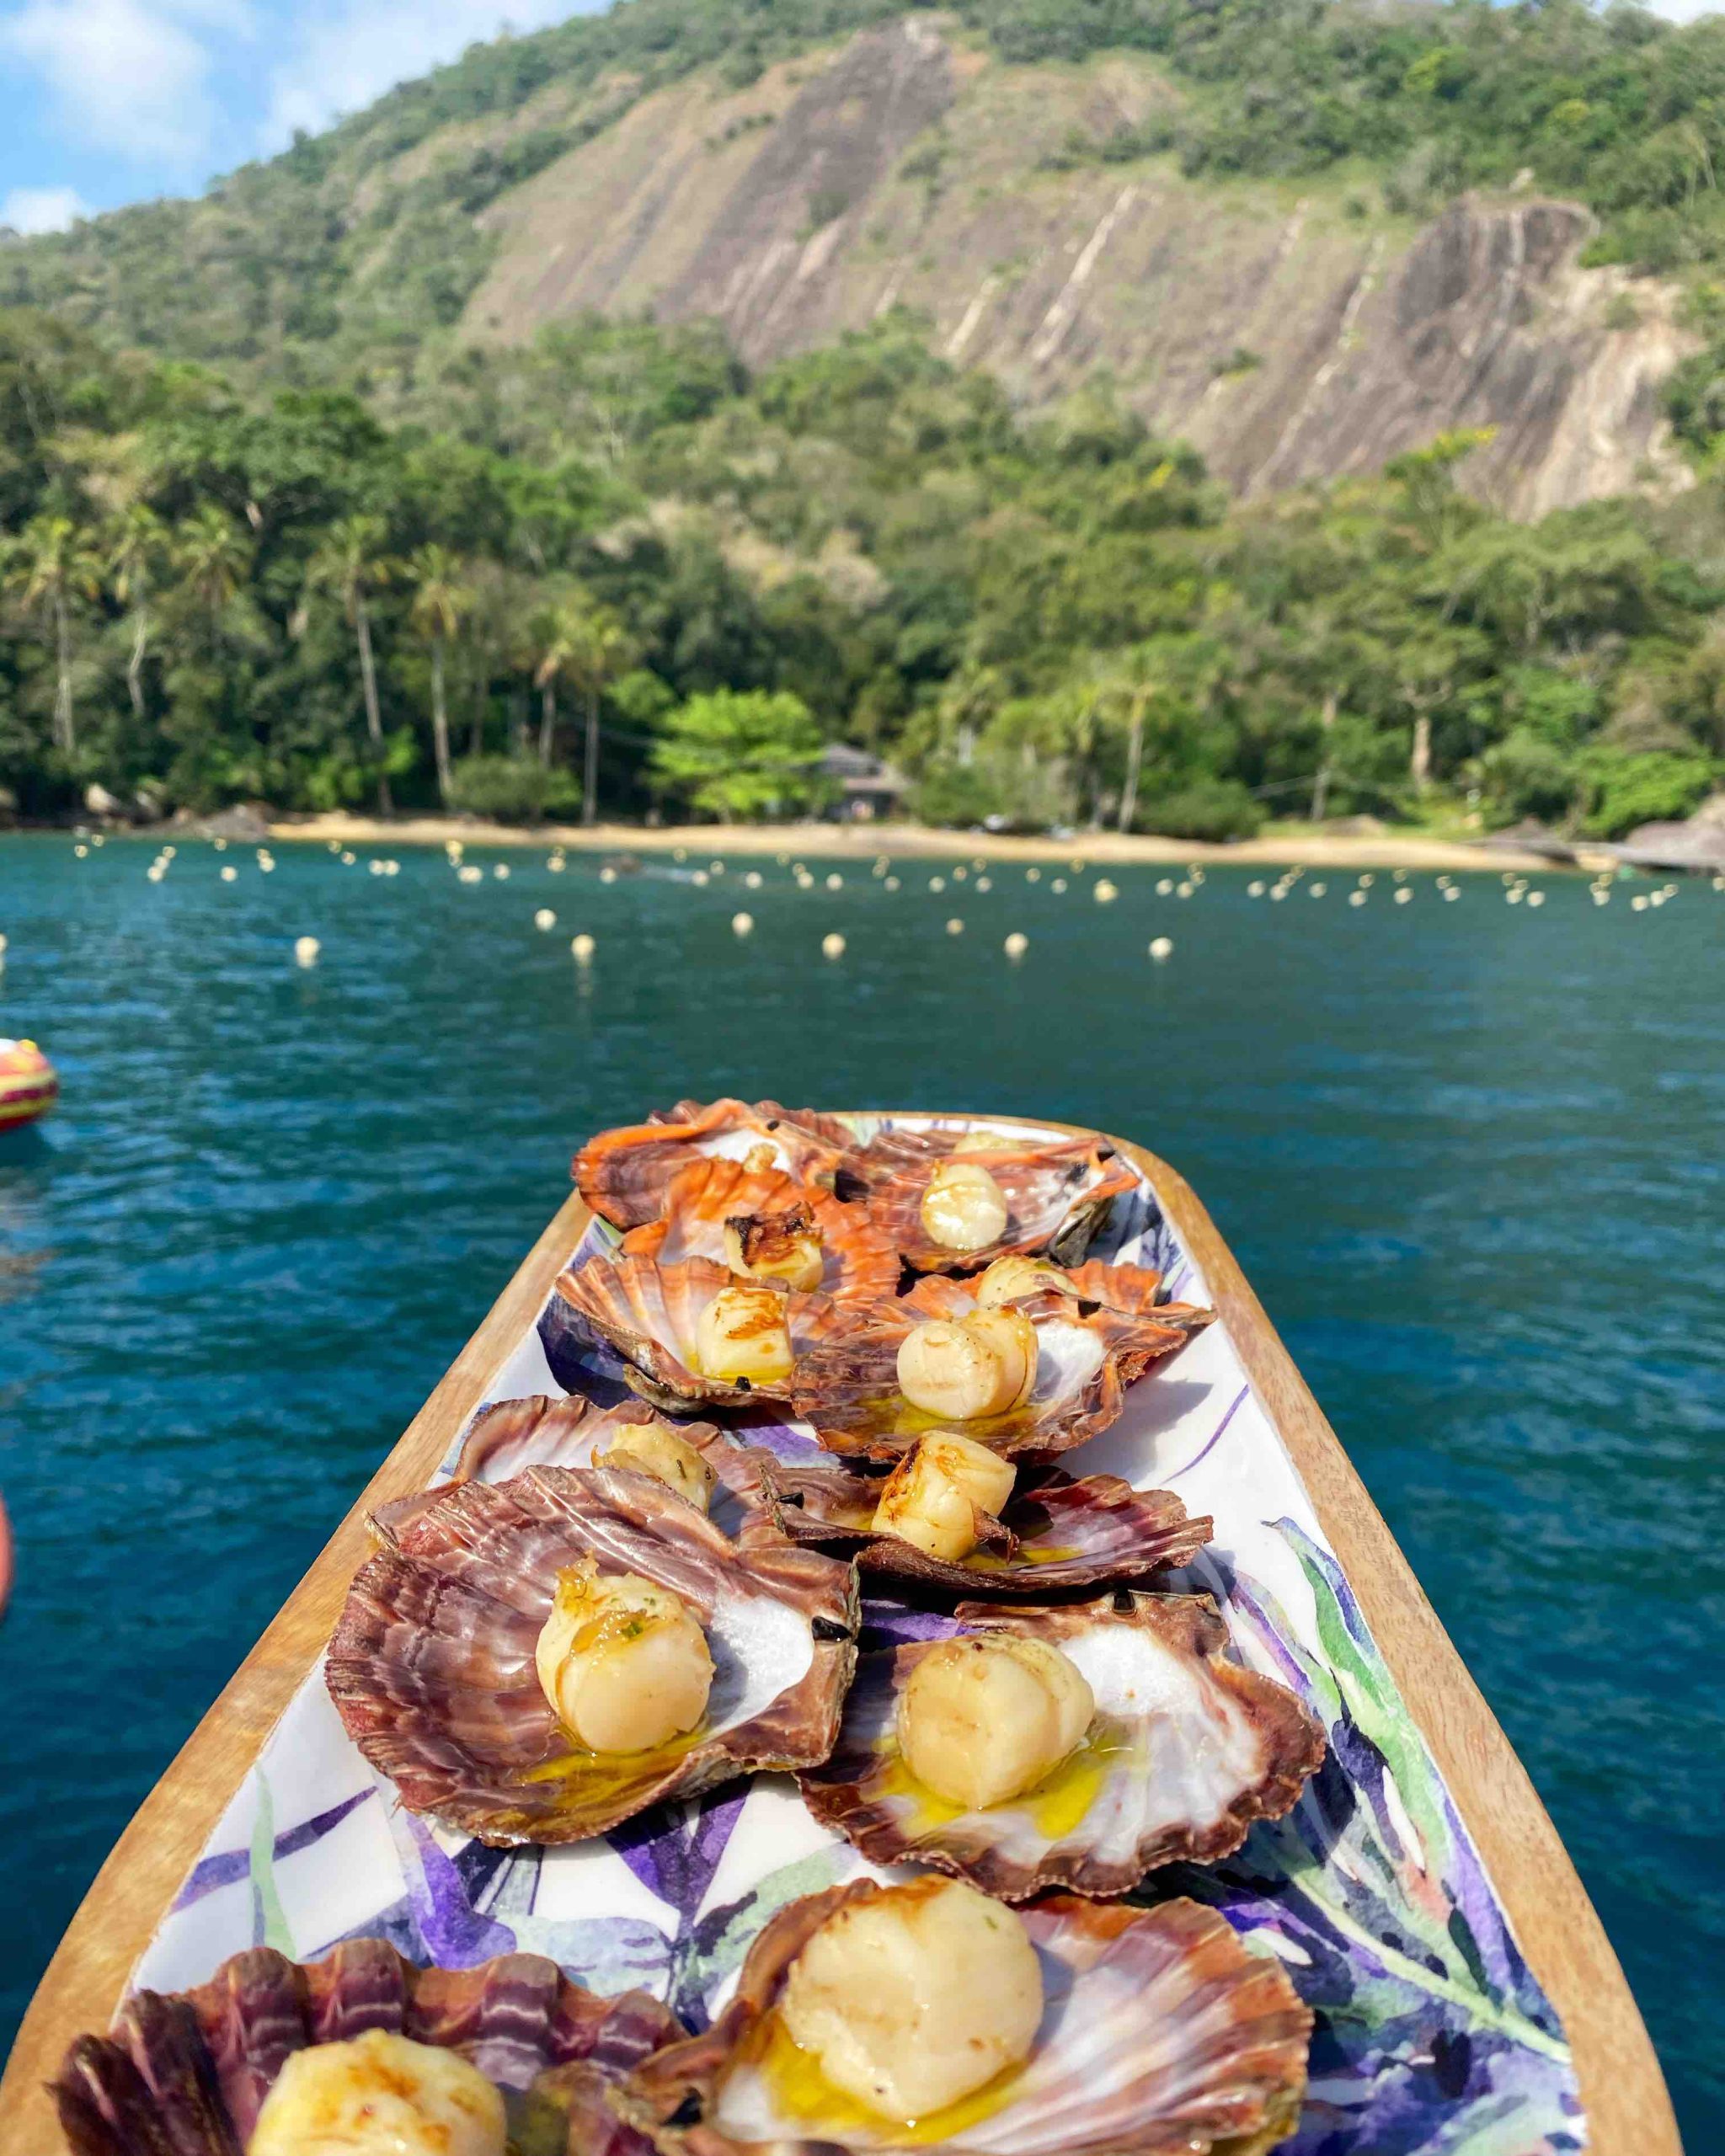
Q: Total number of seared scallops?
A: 13